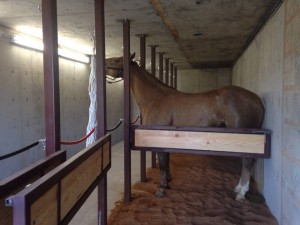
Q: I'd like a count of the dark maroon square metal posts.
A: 9